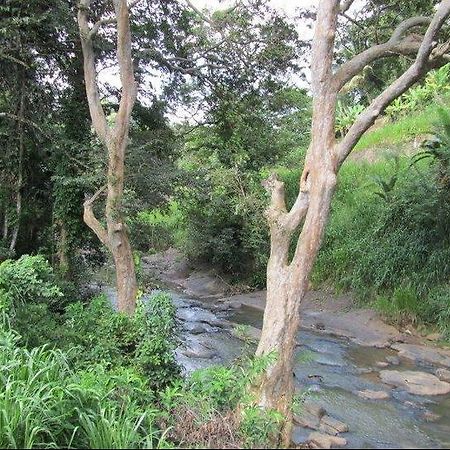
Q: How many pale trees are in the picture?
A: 2